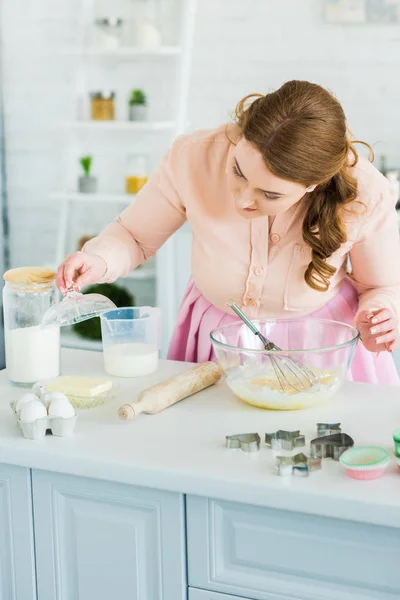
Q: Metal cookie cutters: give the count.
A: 5